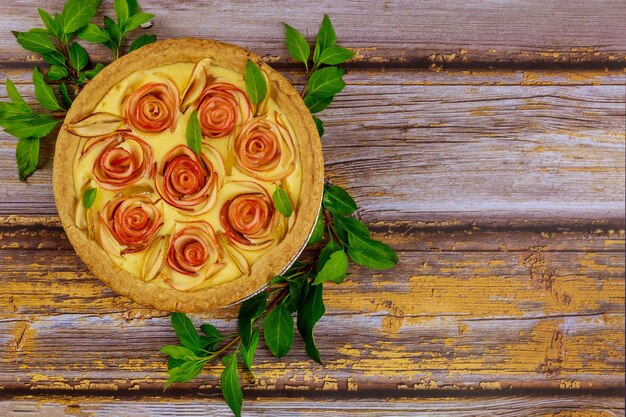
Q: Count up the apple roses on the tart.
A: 8